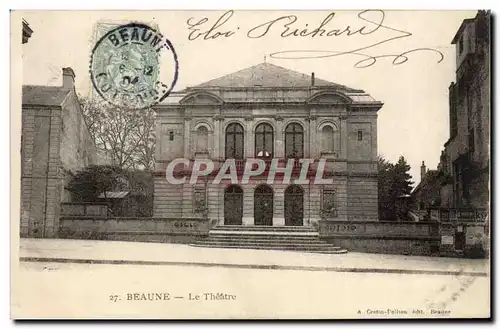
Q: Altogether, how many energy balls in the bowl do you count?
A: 0